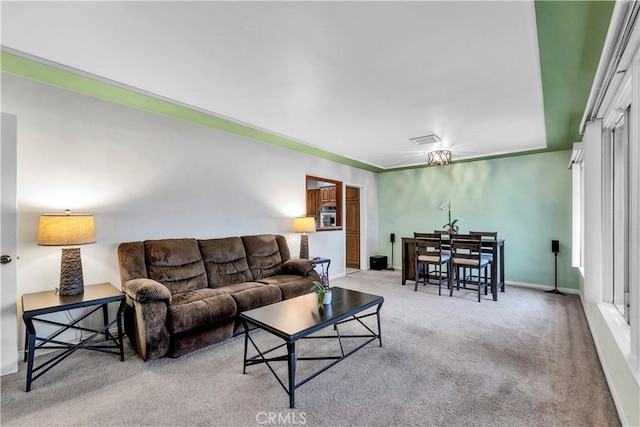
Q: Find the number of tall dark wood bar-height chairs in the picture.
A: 4